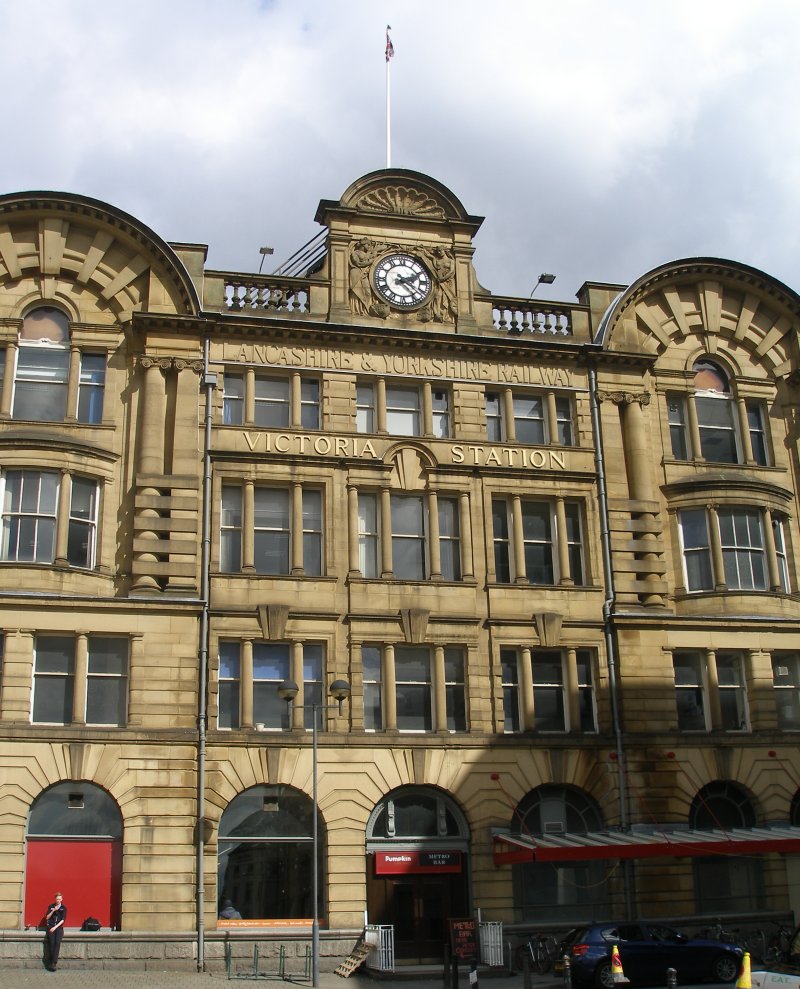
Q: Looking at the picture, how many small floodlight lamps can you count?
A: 2